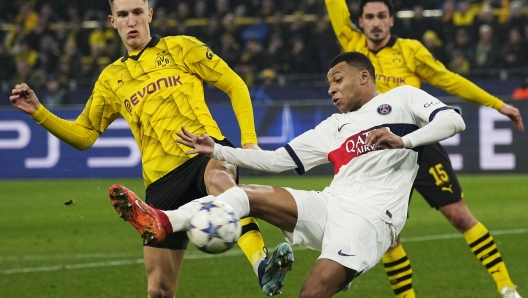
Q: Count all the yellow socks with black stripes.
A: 3